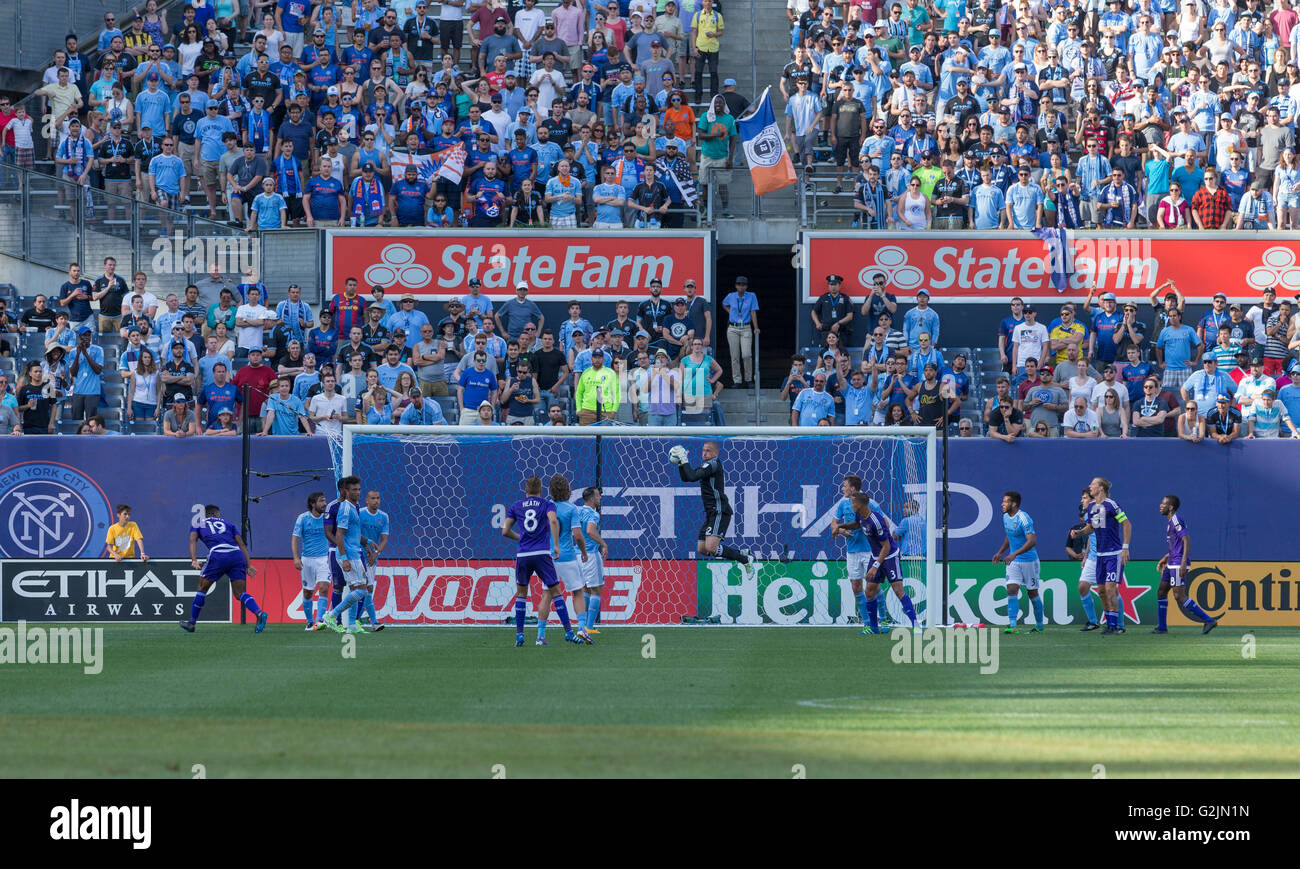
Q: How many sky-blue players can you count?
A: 8